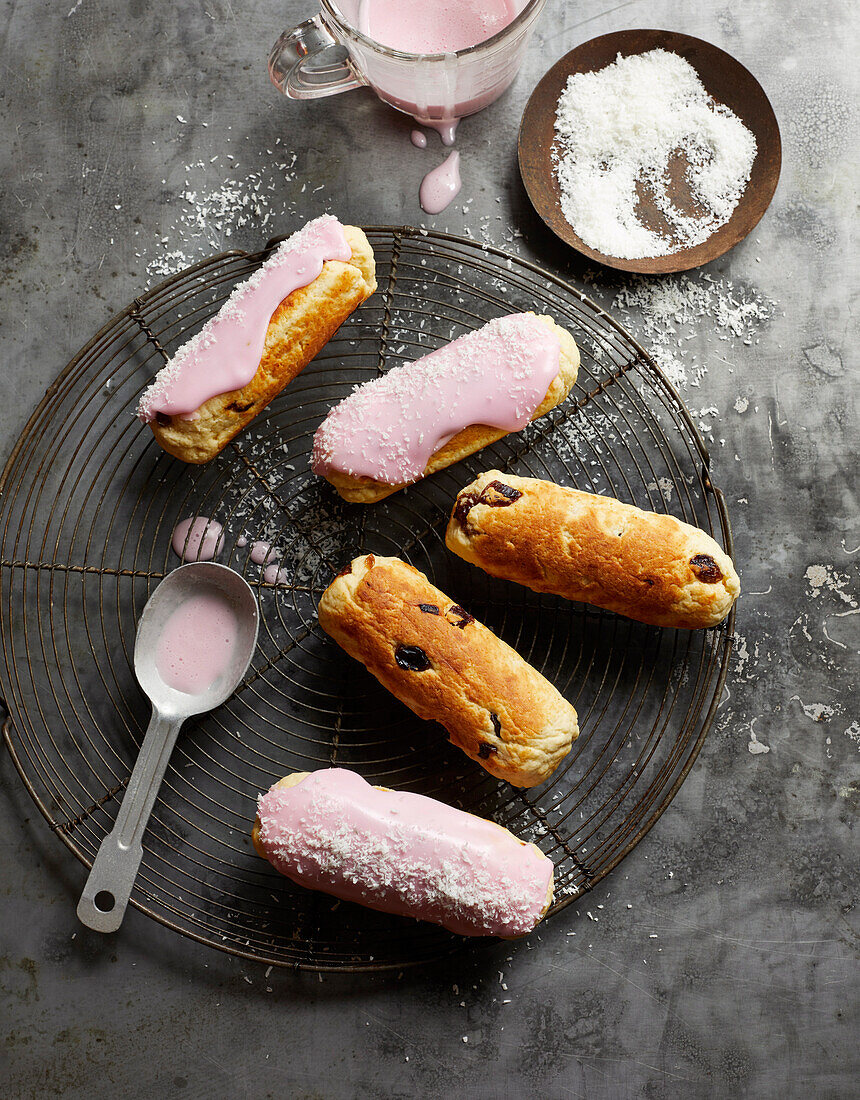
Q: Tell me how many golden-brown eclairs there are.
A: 2